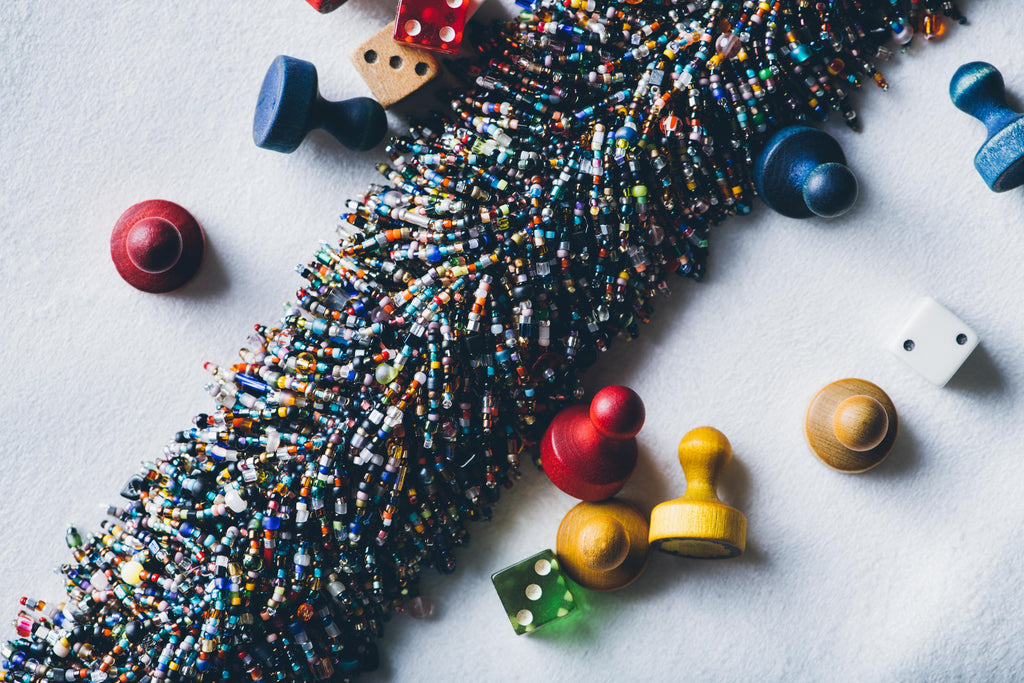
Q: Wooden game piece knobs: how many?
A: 8